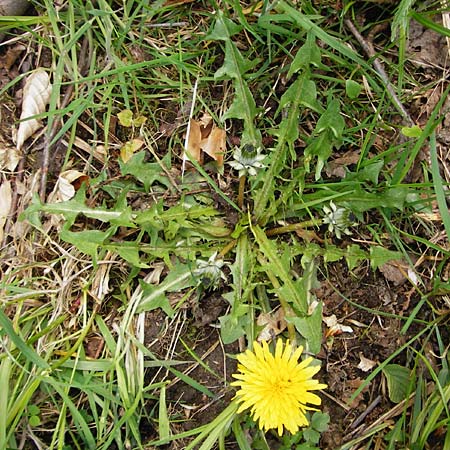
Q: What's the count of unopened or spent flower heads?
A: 3